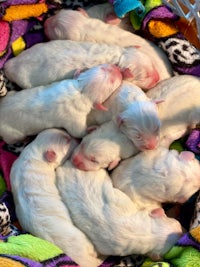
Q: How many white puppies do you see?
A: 9